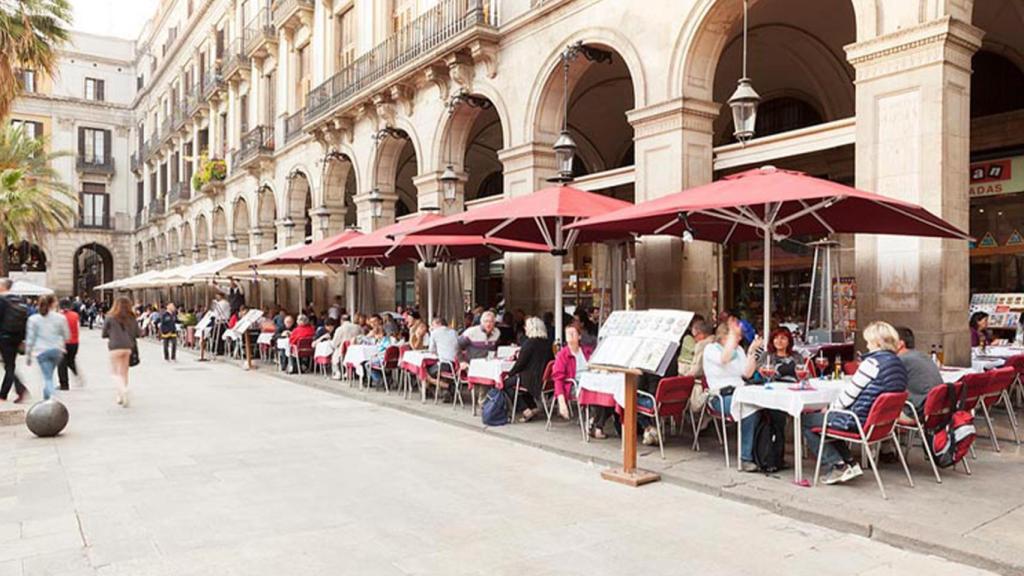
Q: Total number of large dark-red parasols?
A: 4